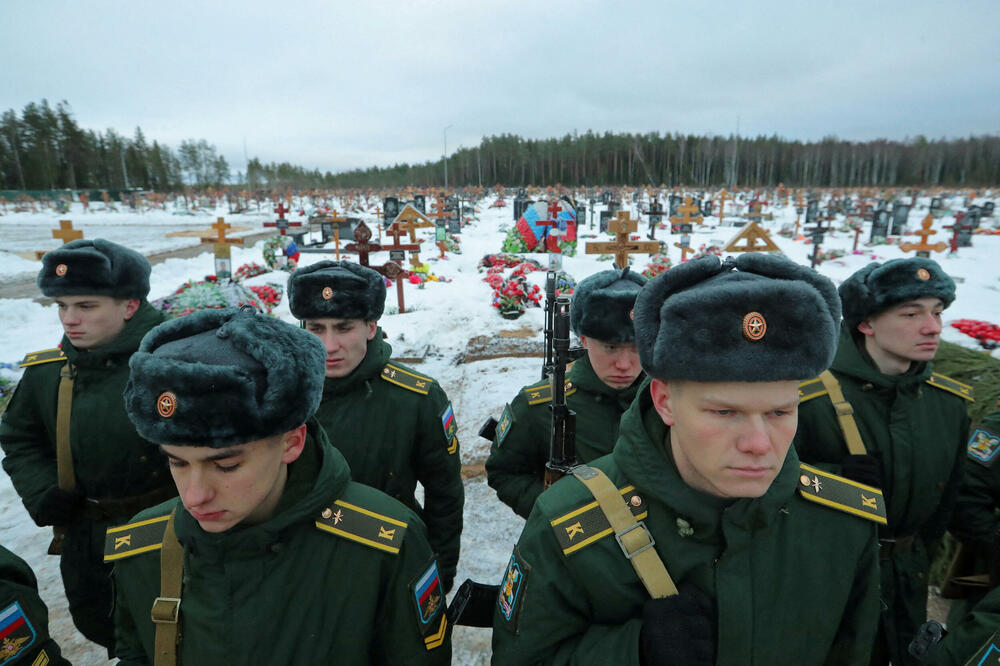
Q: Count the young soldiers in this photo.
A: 6